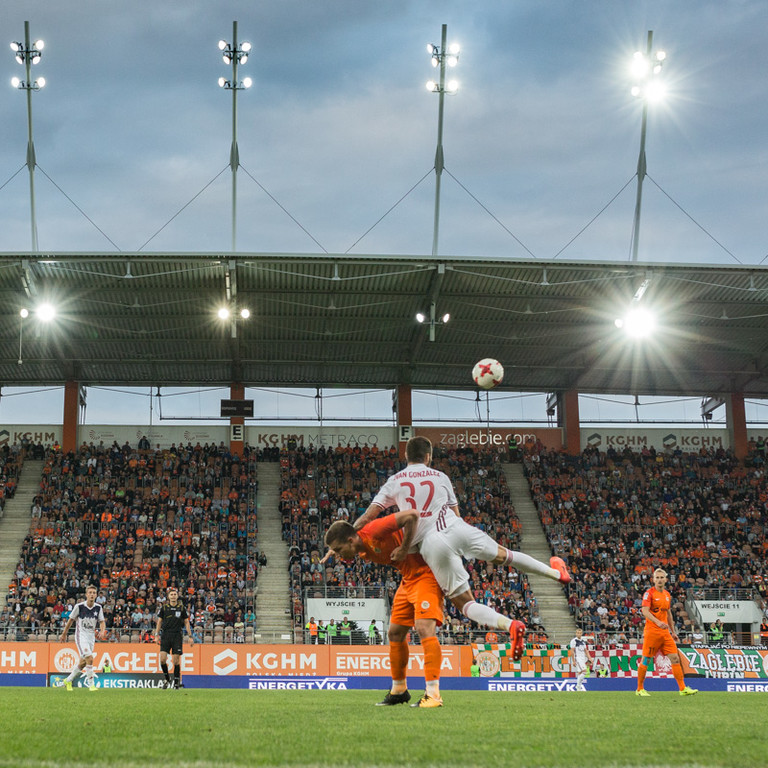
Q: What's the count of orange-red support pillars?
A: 5